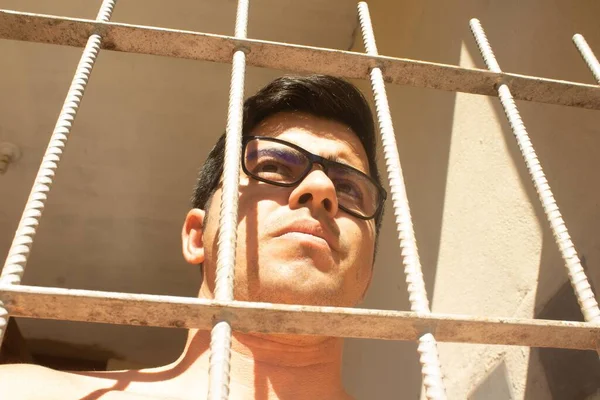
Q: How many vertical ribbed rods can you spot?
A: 5